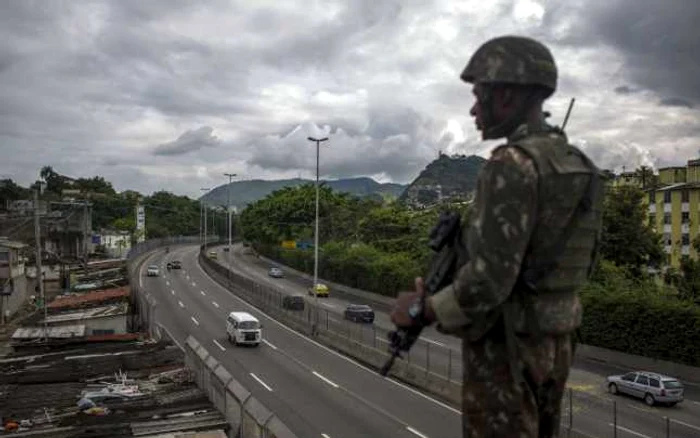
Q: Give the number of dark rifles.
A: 1